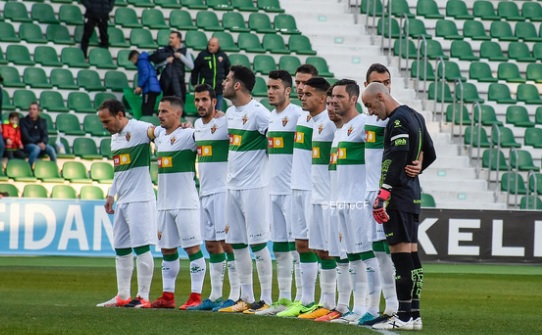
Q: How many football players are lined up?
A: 11